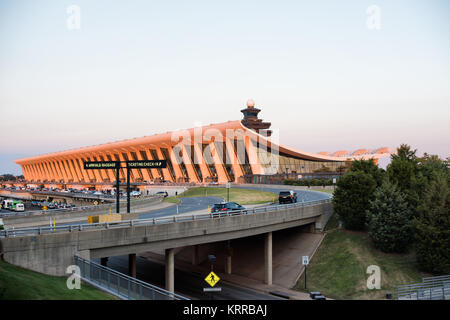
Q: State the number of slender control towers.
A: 1